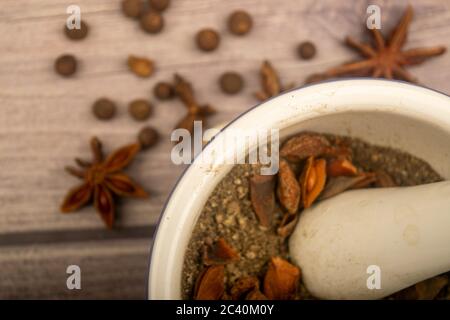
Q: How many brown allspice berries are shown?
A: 13